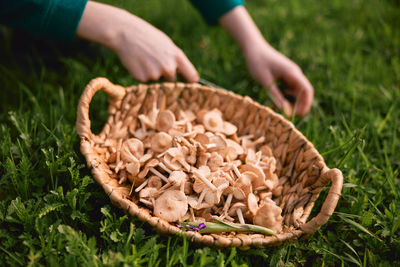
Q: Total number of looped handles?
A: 2